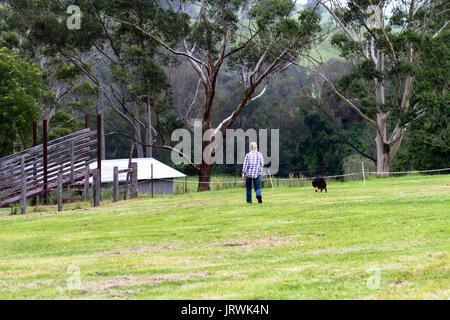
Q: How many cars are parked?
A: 0